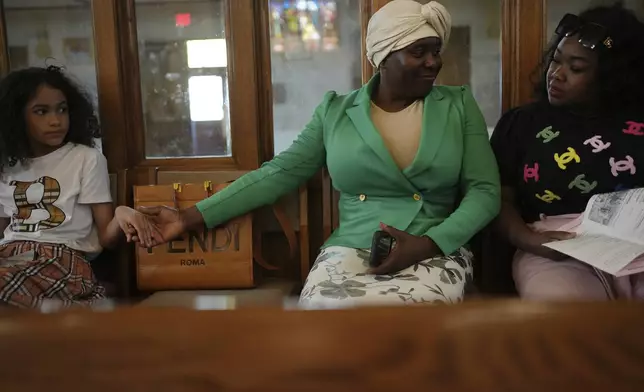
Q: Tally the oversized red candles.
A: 0